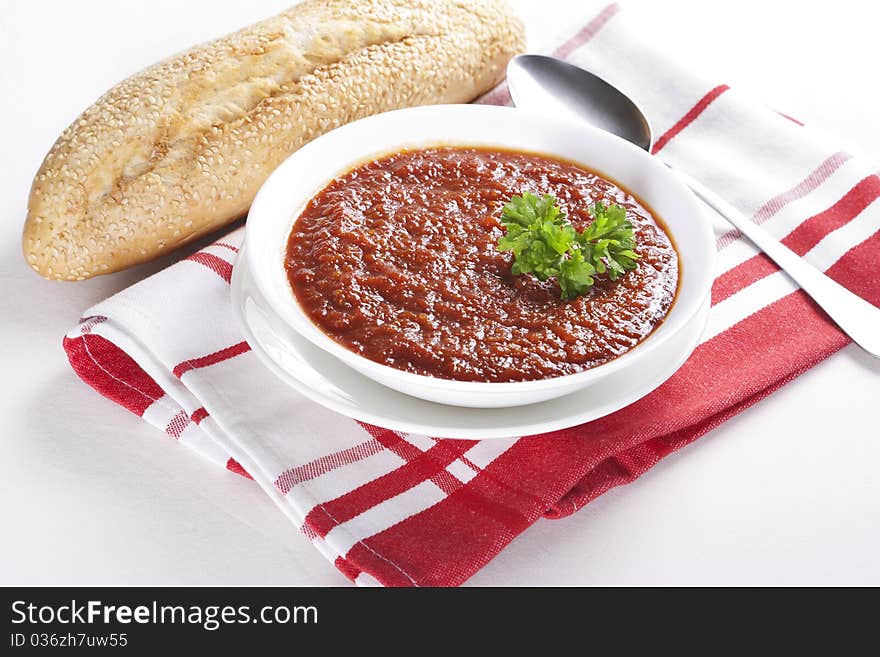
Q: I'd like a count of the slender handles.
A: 1